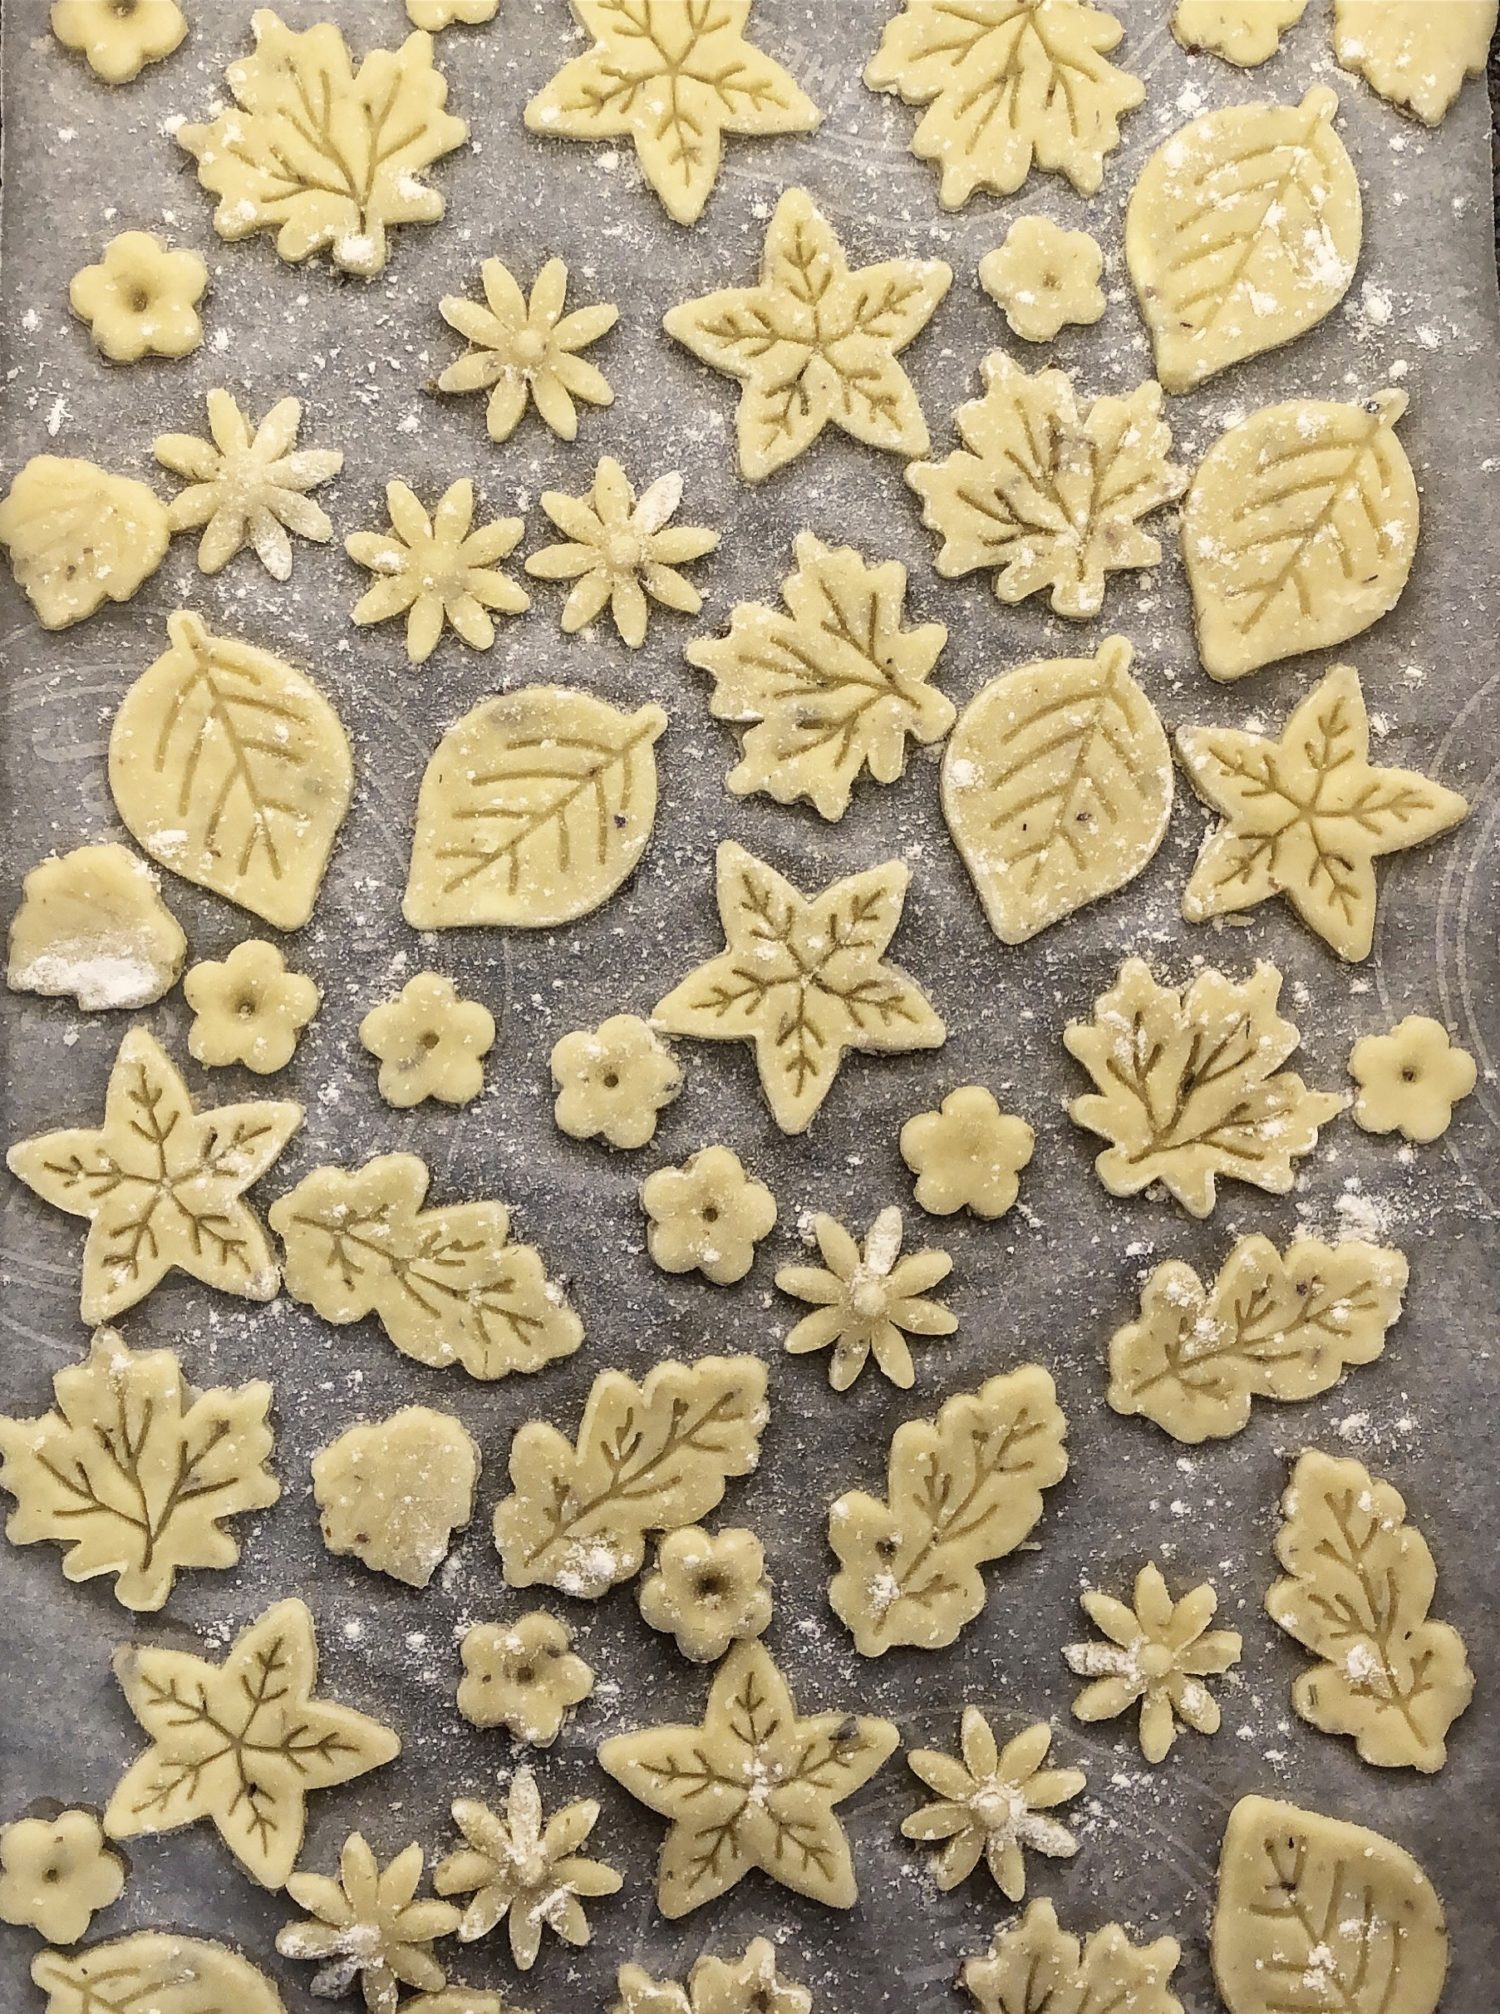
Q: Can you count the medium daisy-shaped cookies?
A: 9